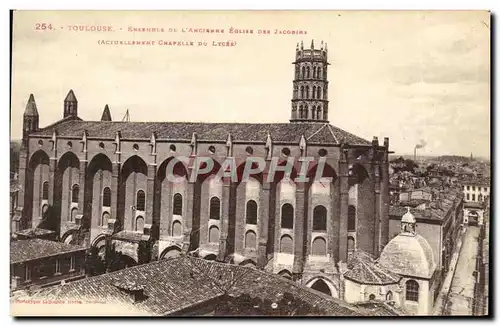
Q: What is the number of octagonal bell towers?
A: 1